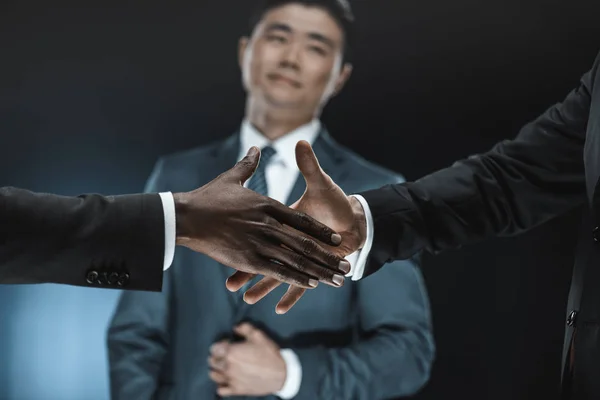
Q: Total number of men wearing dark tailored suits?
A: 3